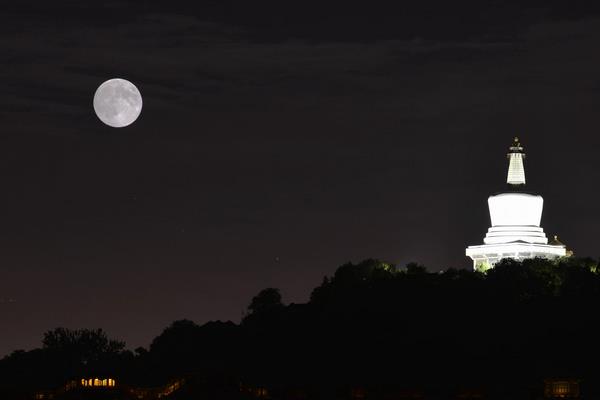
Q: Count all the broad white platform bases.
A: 1